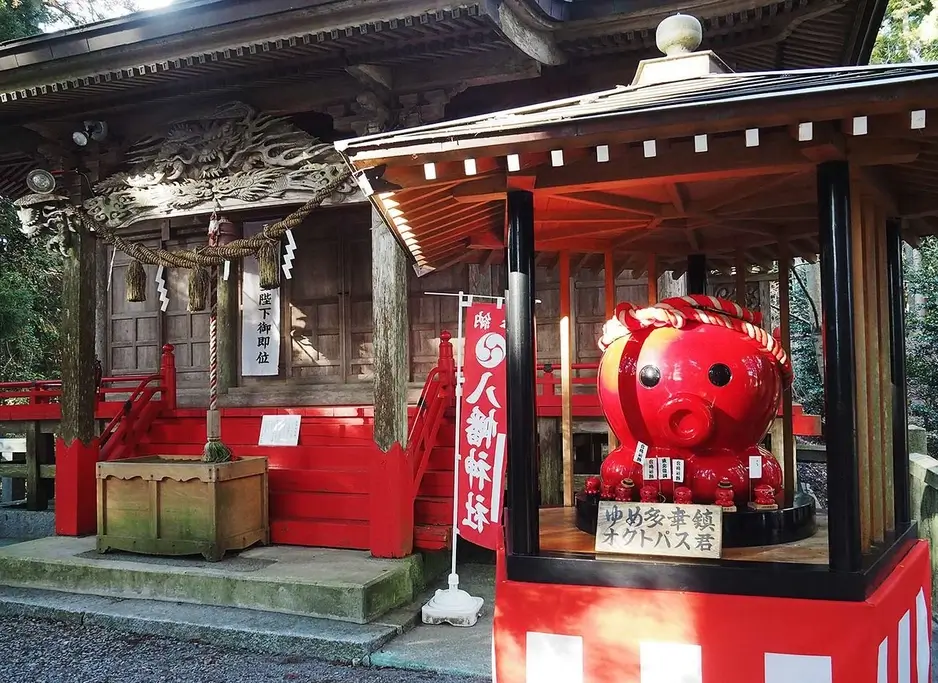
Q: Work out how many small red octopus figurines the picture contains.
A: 7